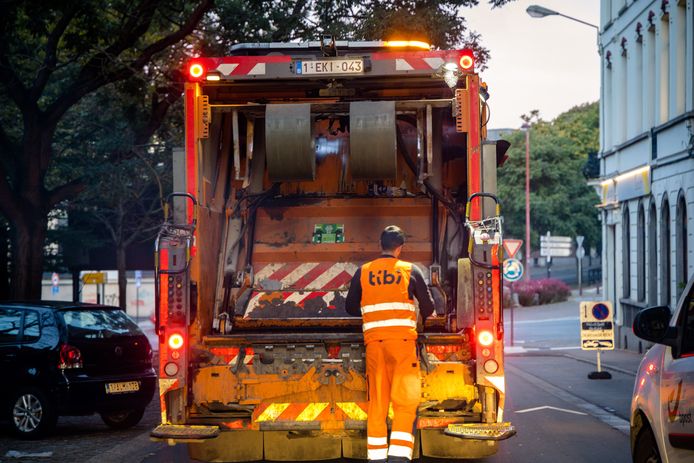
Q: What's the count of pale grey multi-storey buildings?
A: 1